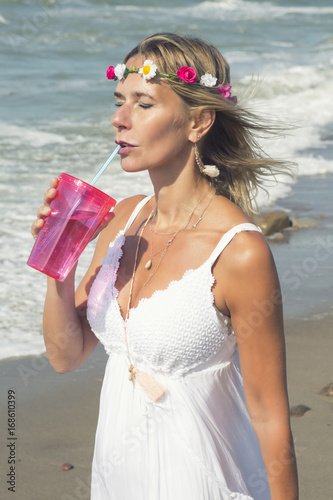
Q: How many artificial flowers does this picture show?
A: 6